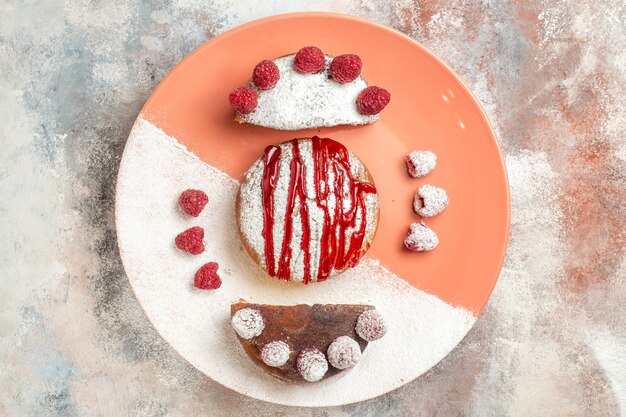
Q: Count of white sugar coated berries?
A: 8